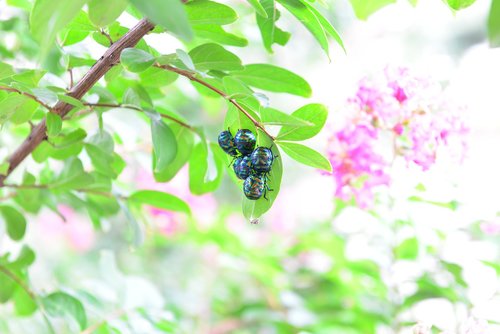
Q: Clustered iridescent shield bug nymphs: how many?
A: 5